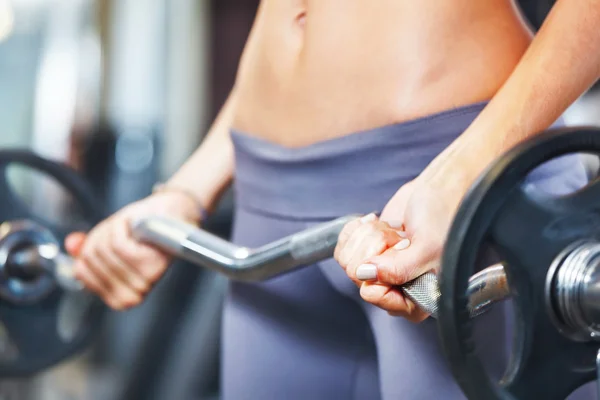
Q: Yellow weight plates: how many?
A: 0